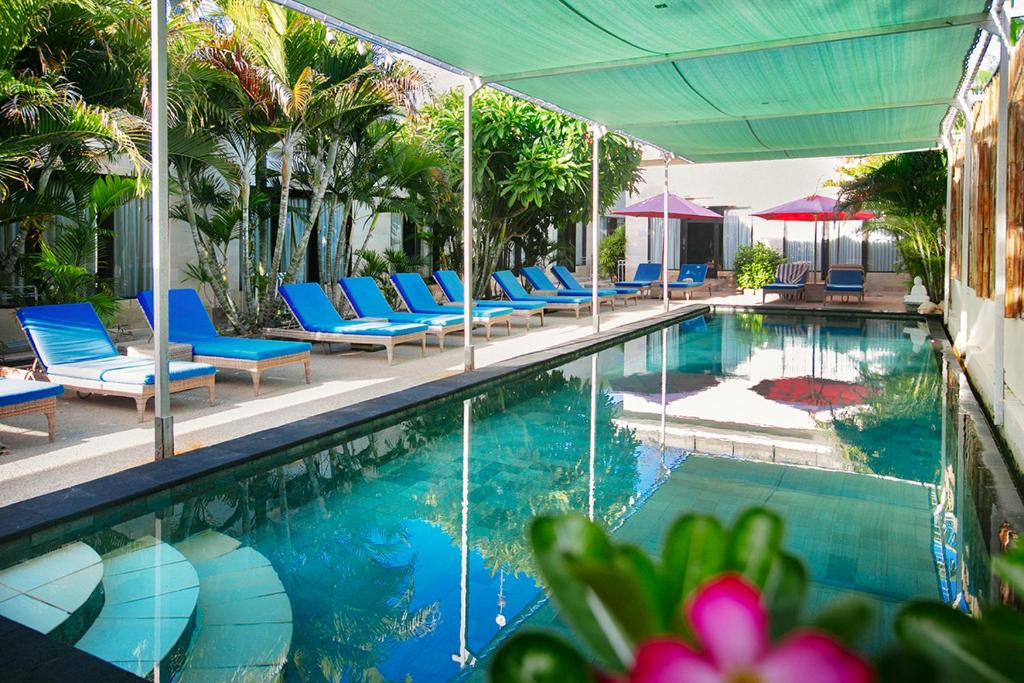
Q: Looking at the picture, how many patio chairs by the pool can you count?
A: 14